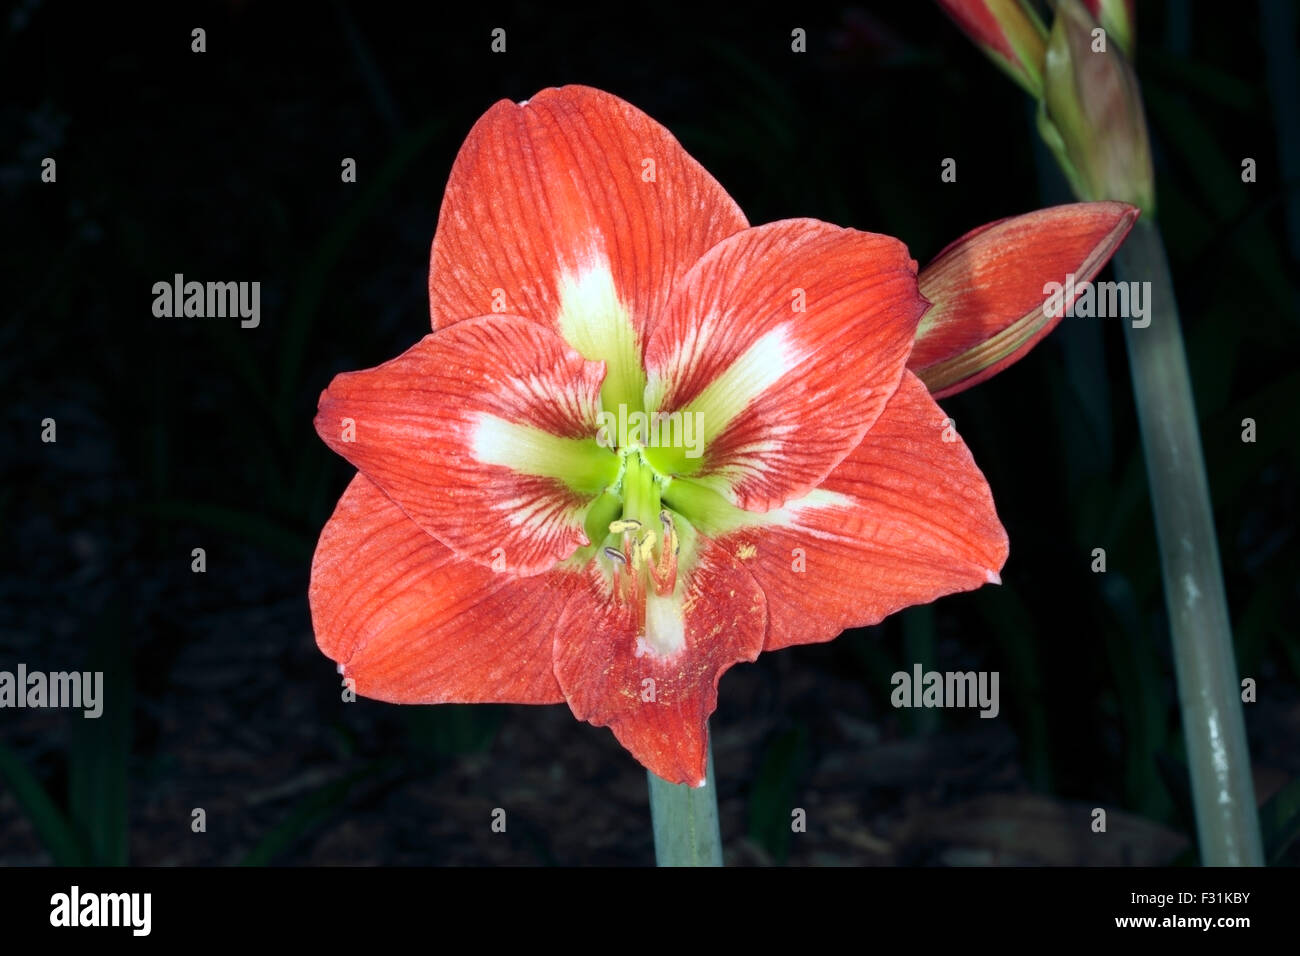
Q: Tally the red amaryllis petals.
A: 6